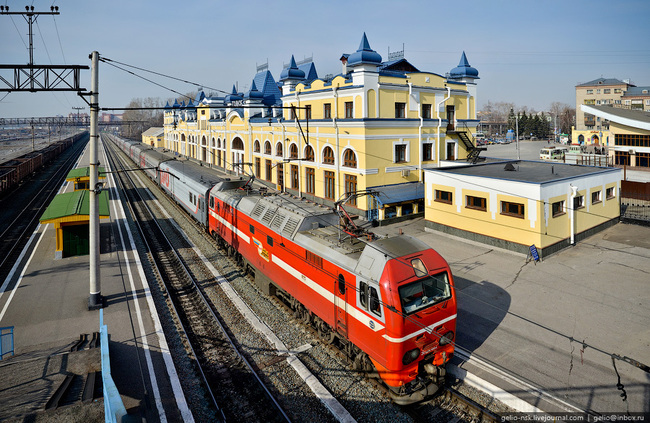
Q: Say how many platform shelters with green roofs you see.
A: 2